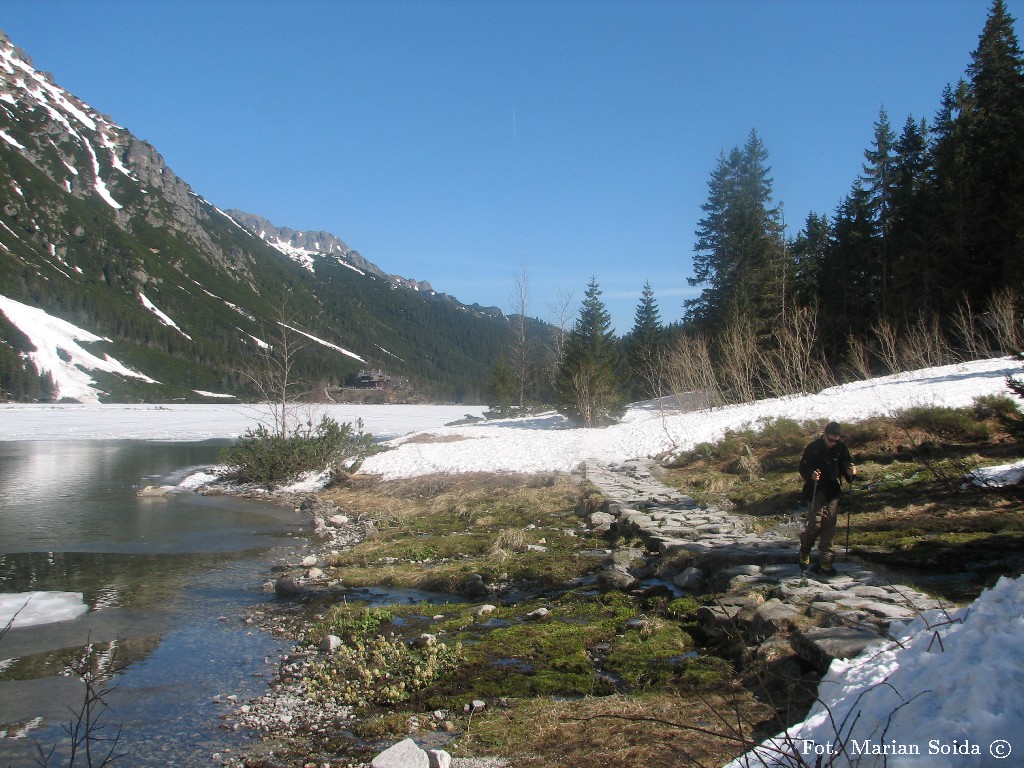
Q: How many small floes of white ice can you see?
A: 1